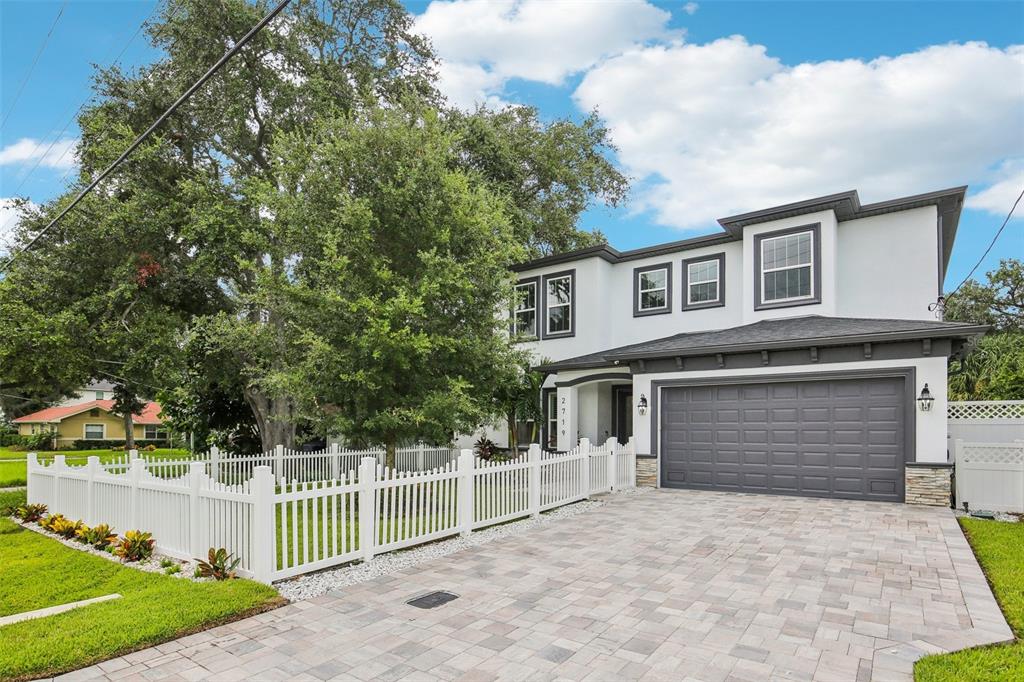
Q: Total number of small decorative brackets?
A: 7